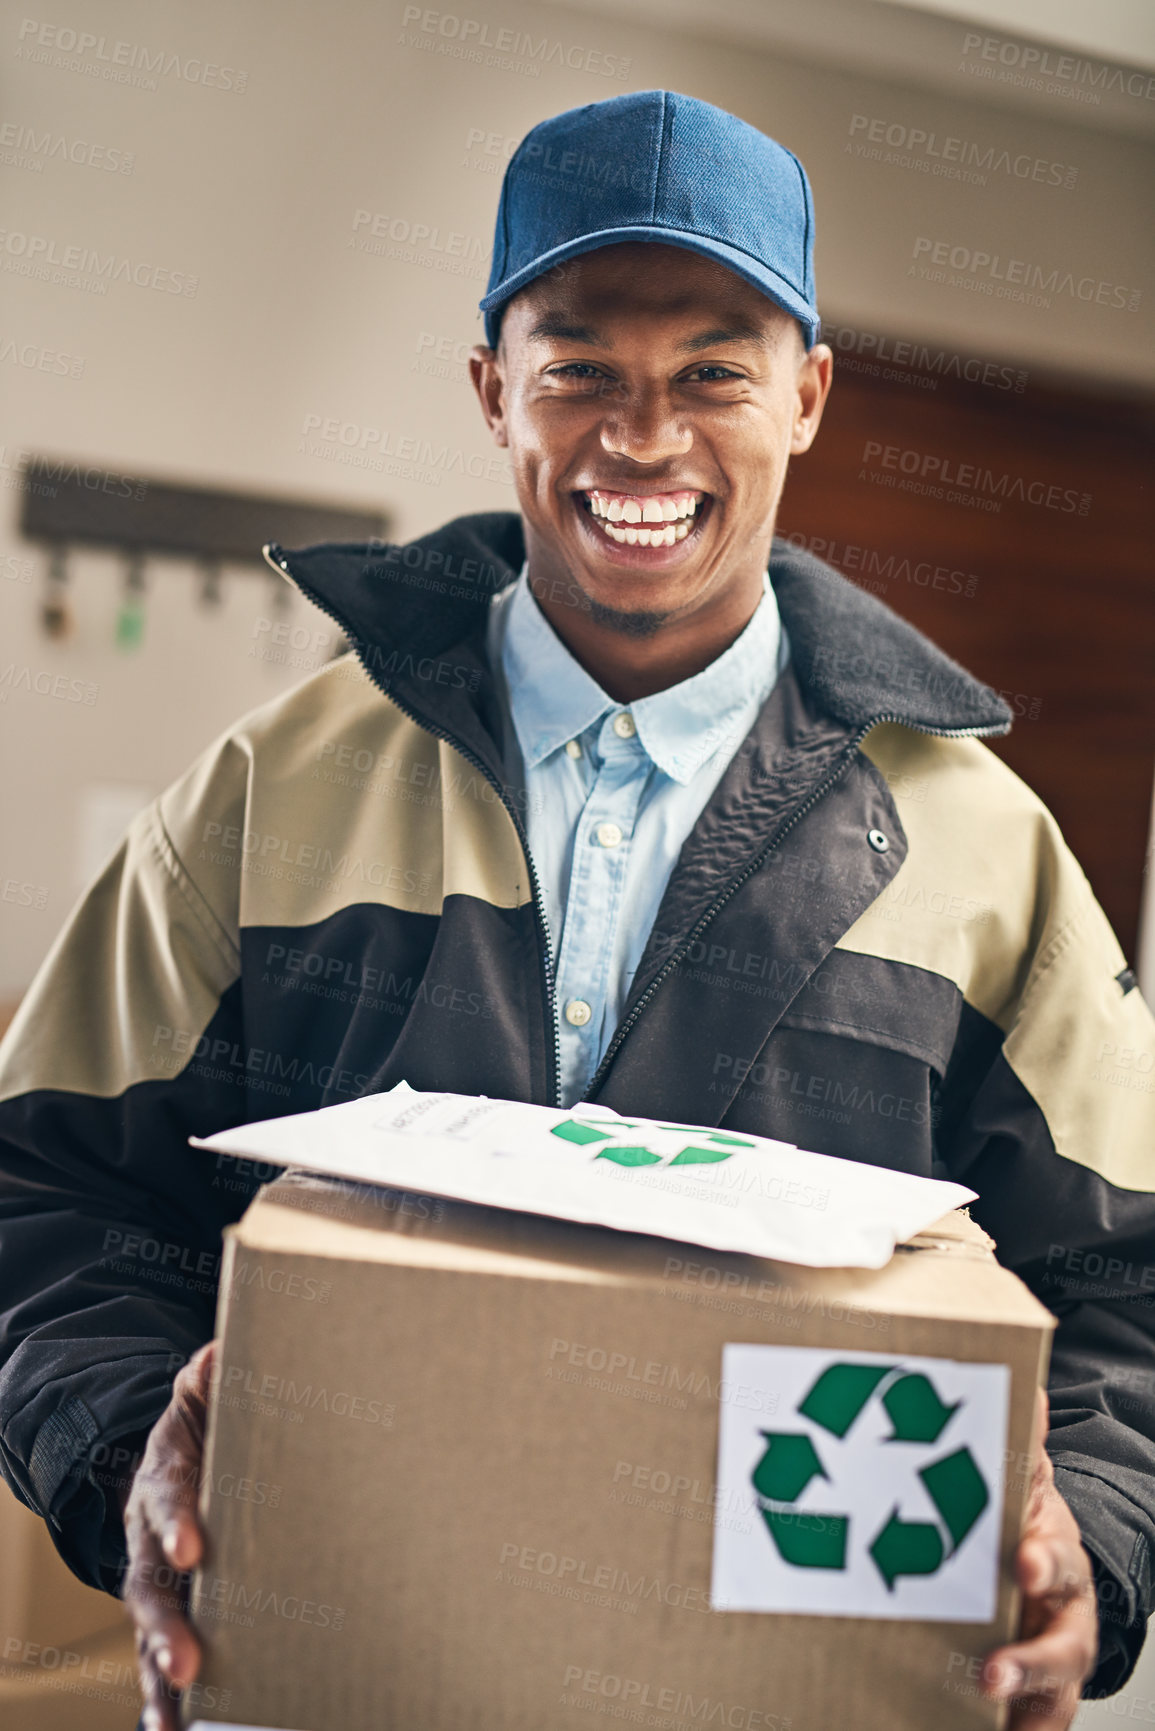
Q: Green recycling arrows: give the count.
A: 6